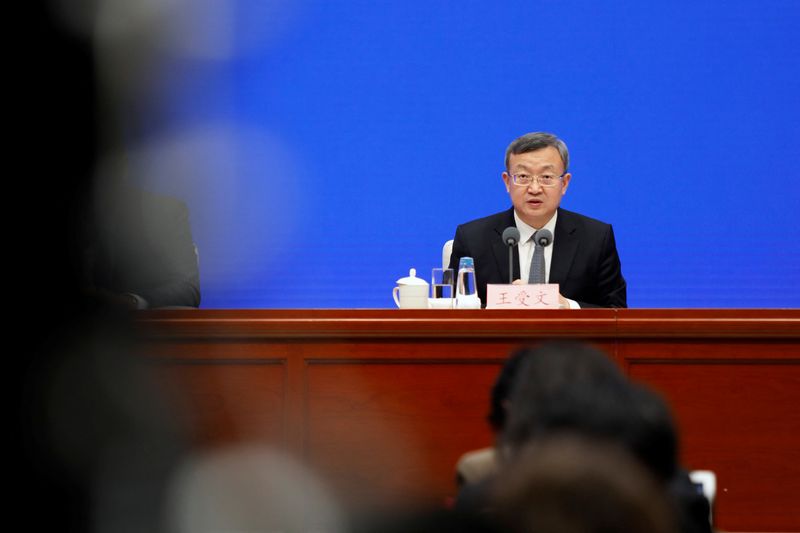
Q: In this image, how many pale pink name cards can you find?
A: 1